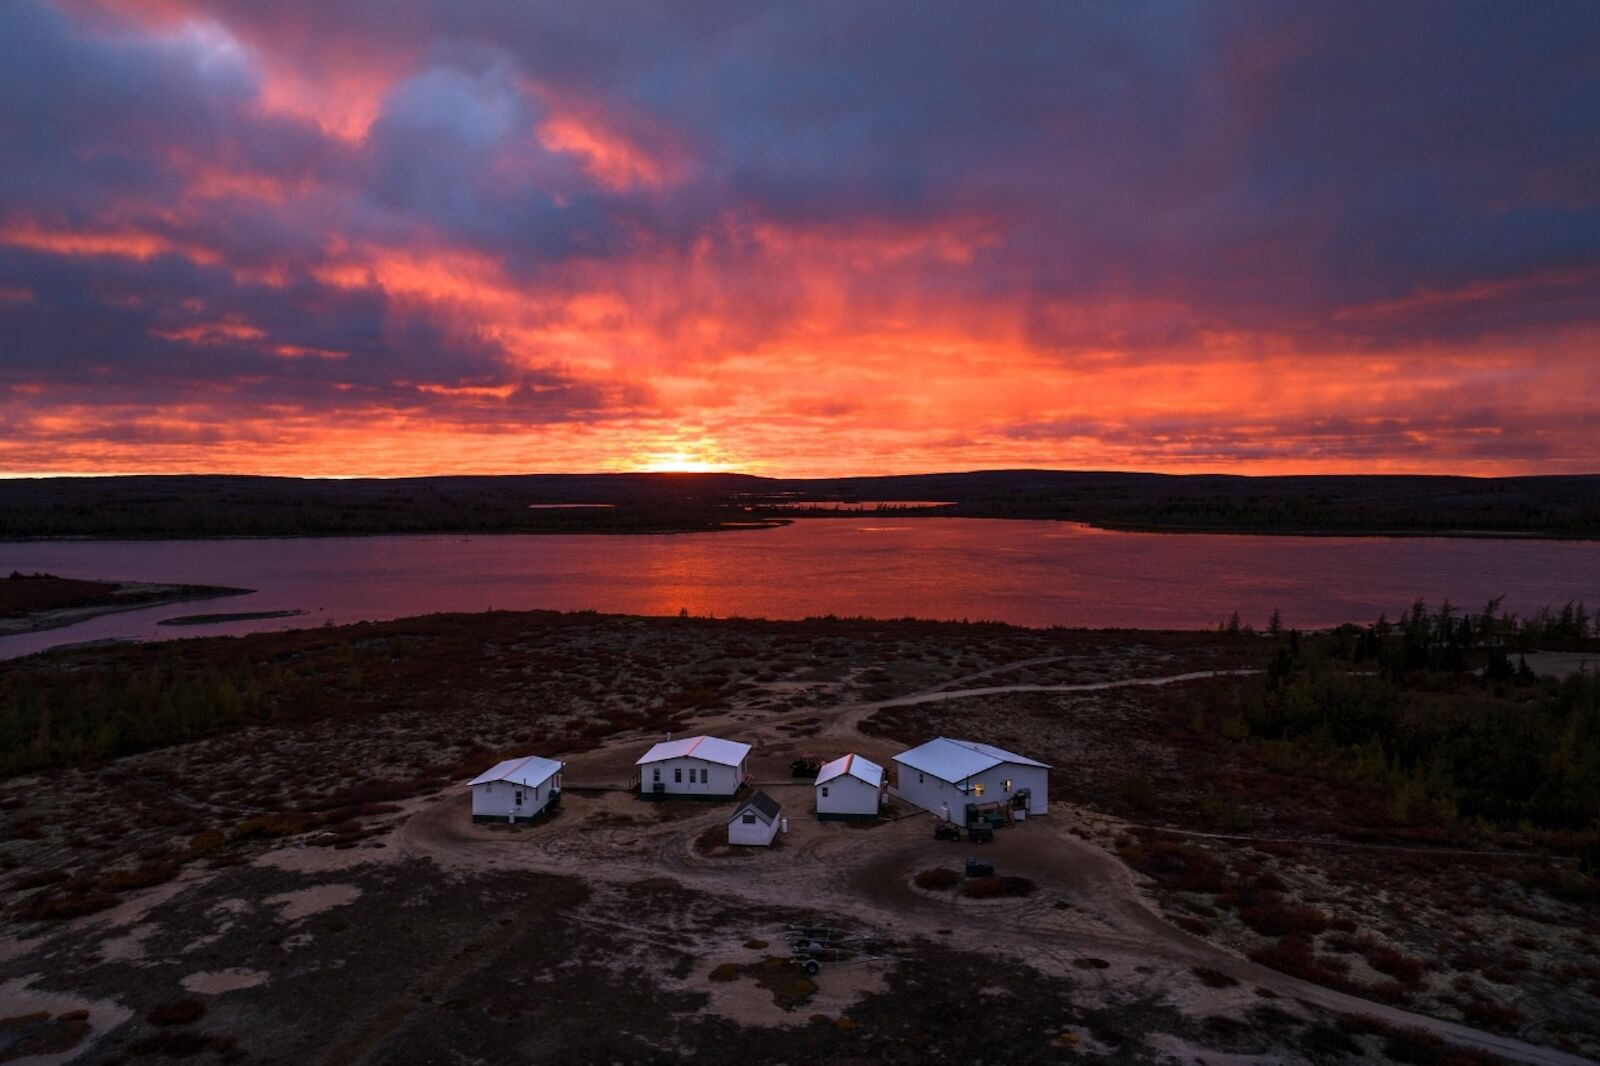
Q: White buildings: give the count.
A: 5